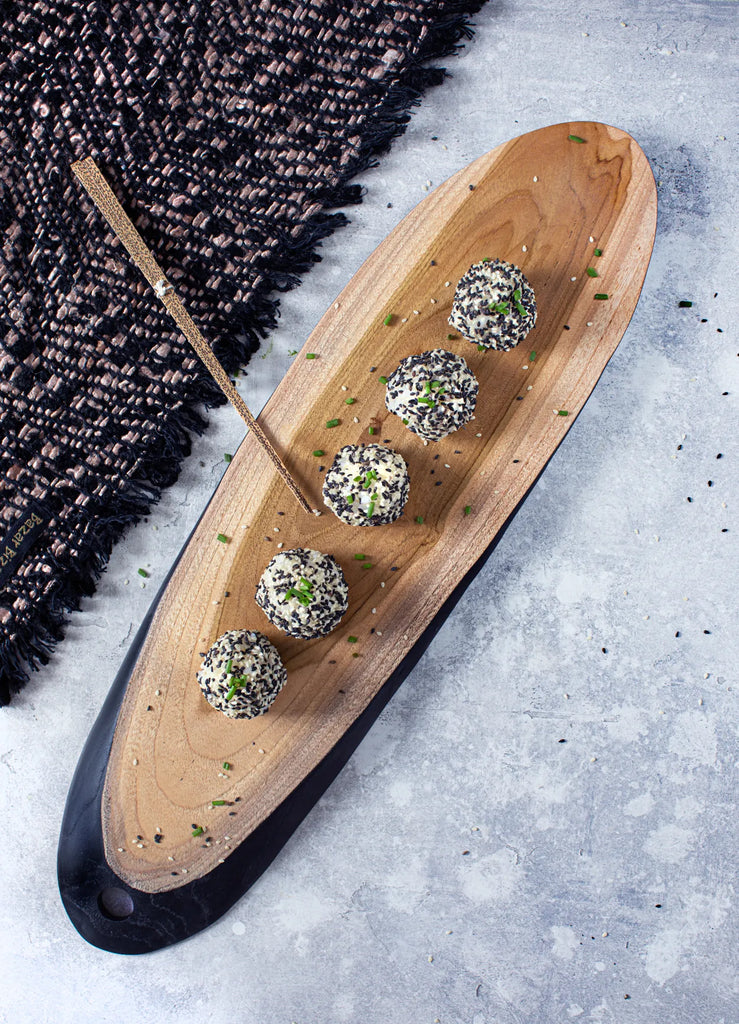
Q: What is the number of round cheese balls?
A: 5